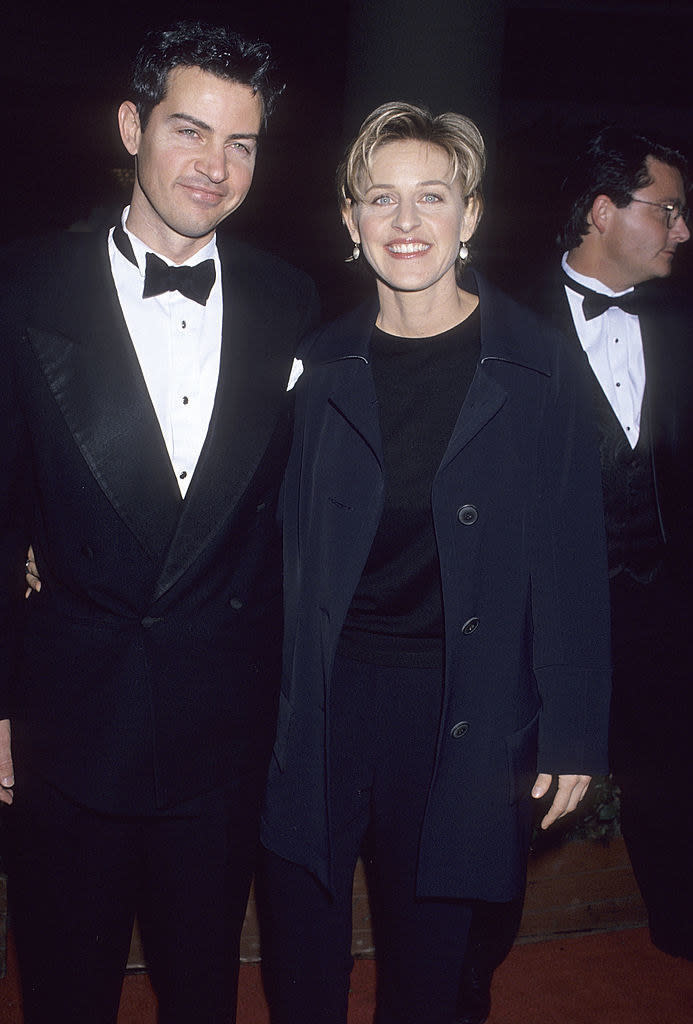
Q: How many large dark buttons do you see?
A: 3